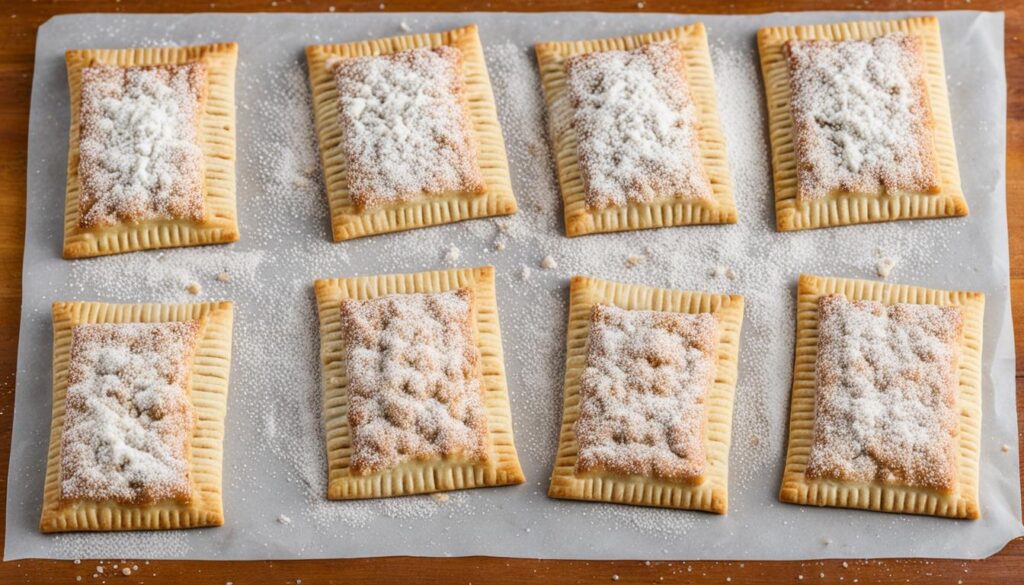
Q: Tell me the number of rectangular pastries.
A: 8